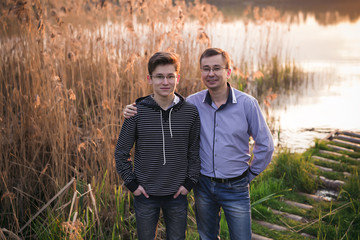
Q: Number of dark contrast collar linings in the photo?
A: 1